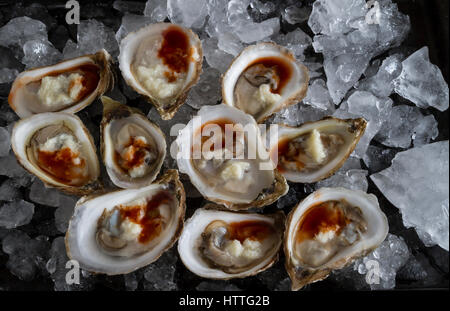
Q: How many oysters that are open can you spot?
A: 10